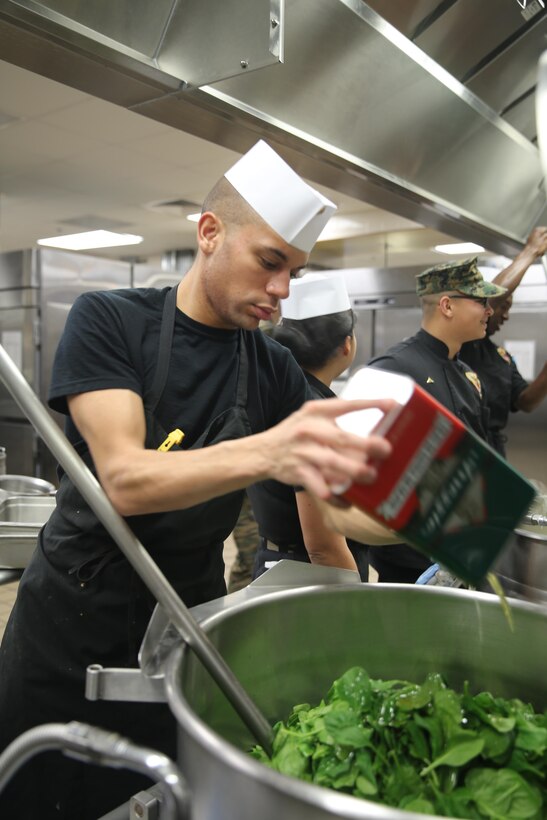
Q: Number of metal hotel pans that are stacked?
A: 2